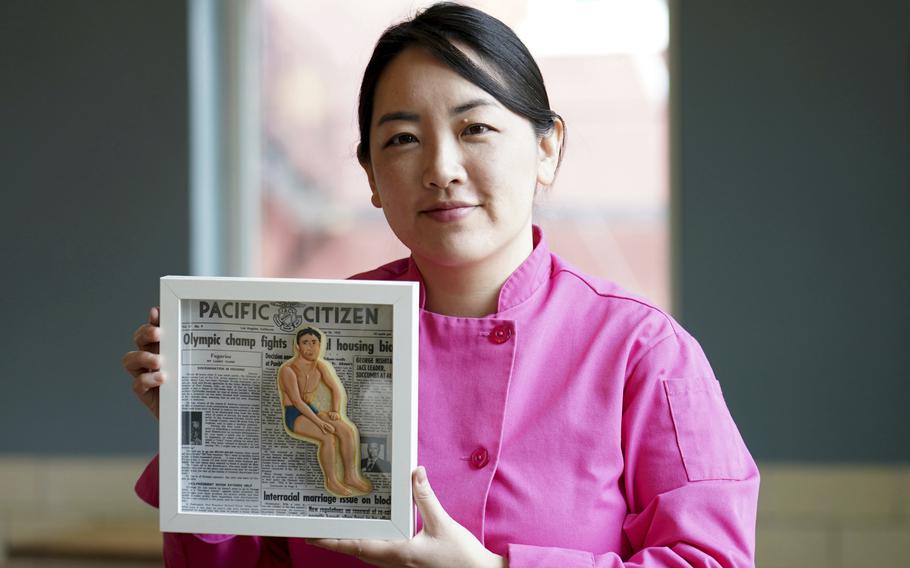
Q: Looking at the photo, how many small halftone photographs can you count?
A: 2